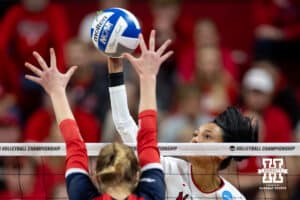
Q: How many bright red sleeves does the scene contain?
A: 2